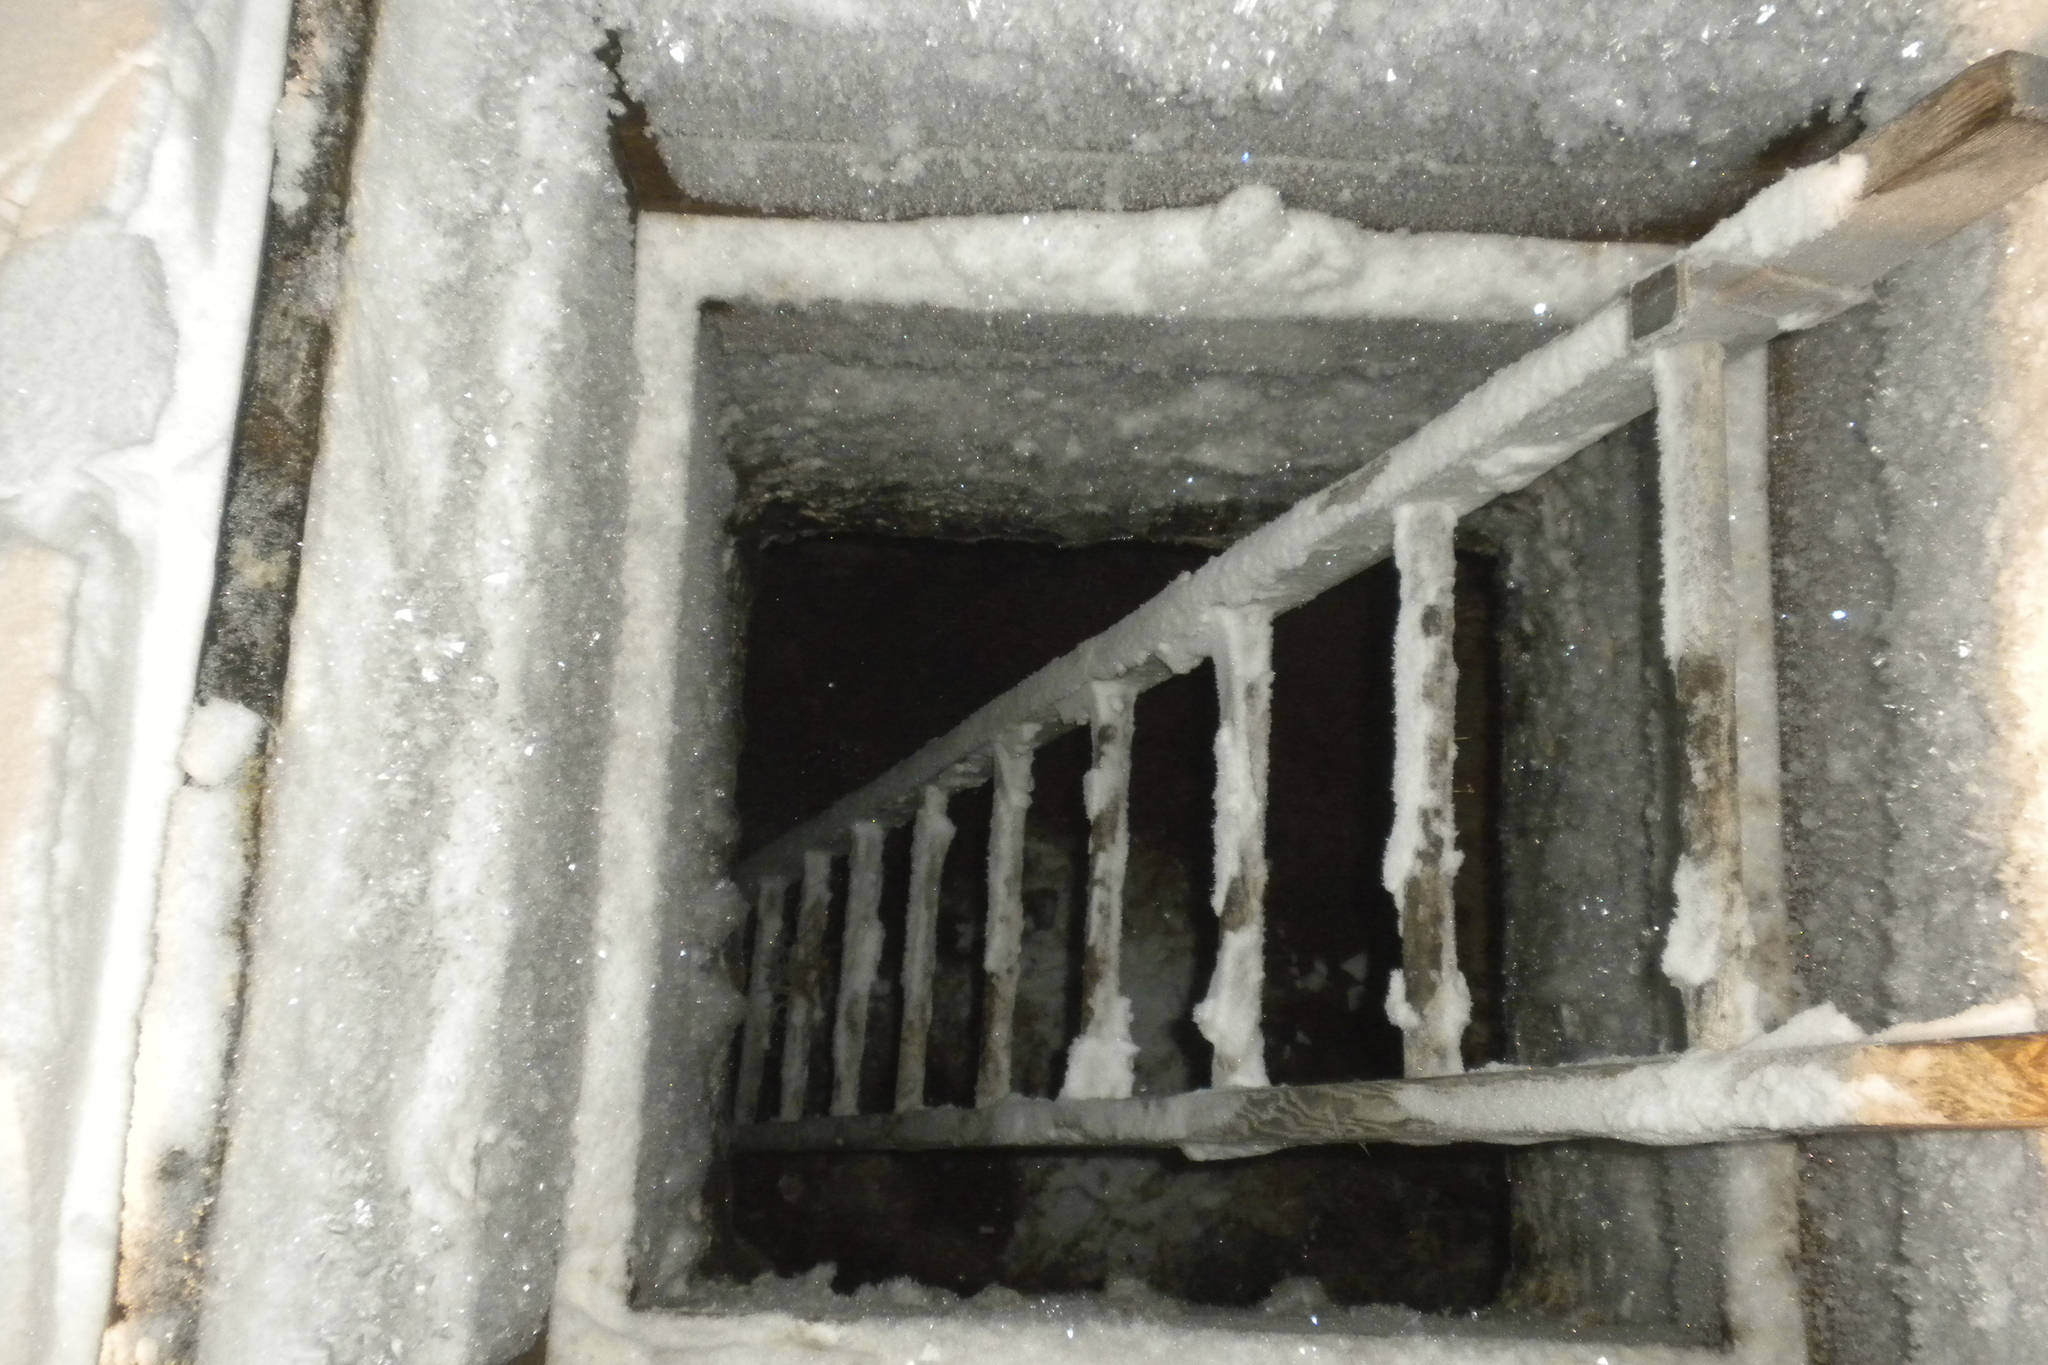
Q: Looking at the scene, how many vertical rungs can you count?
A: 9